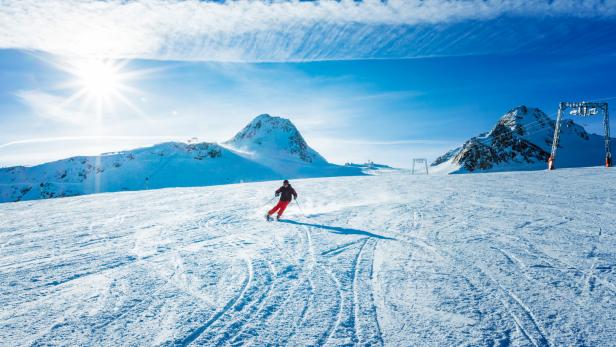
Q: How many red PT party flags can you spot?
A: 0